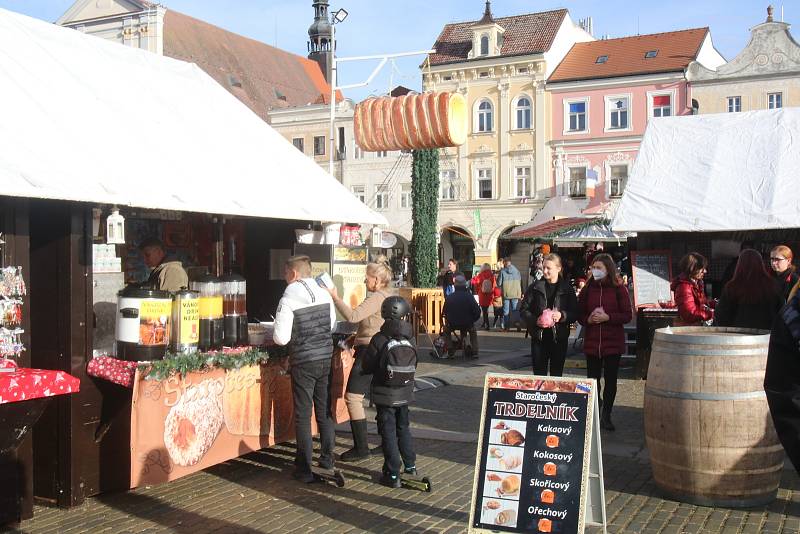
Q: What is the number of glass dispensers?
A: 2